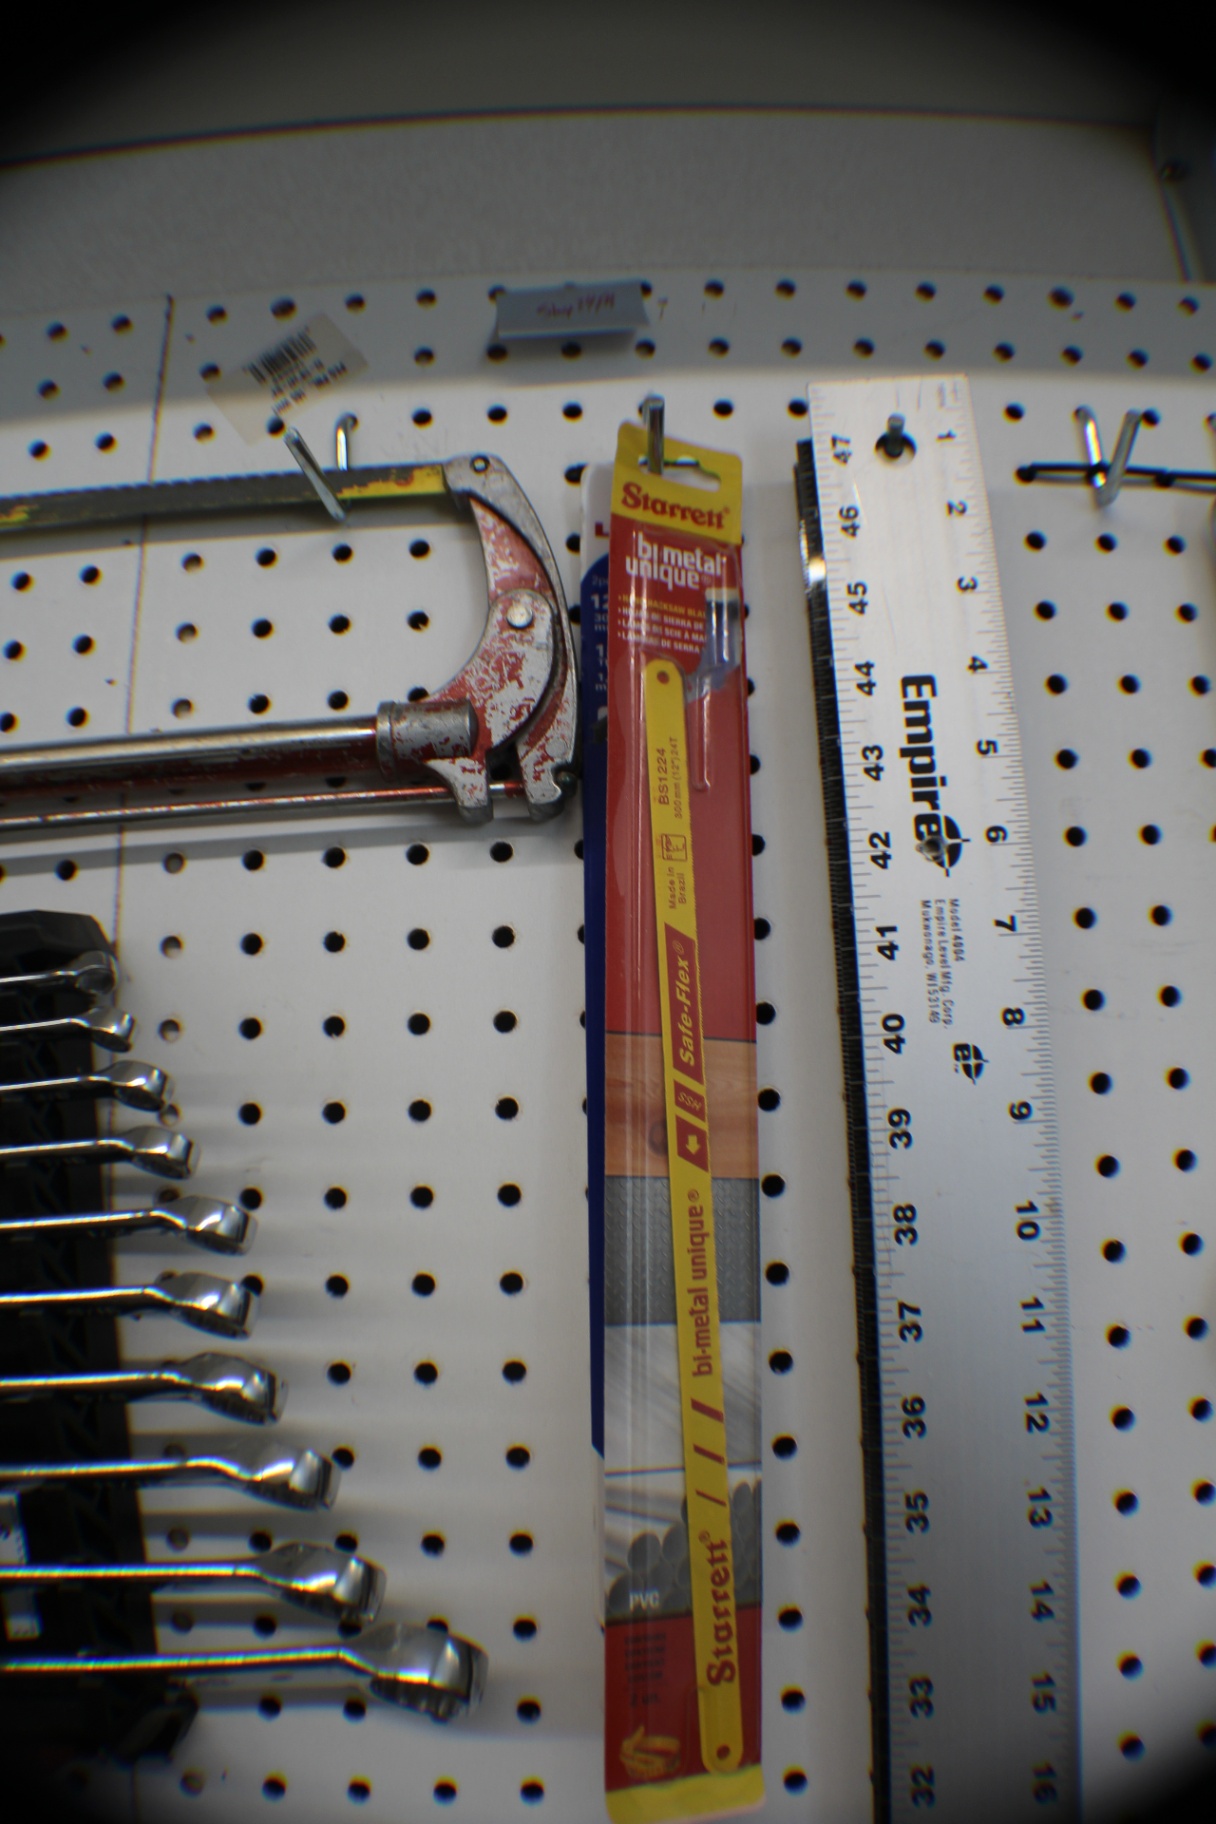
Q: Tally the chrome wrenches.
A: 10